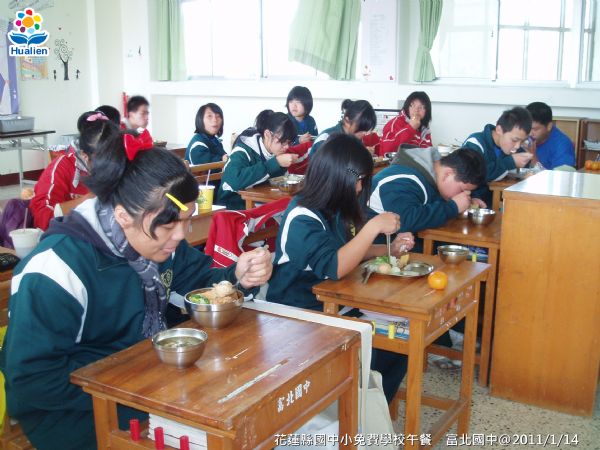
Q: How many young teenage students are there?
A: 13